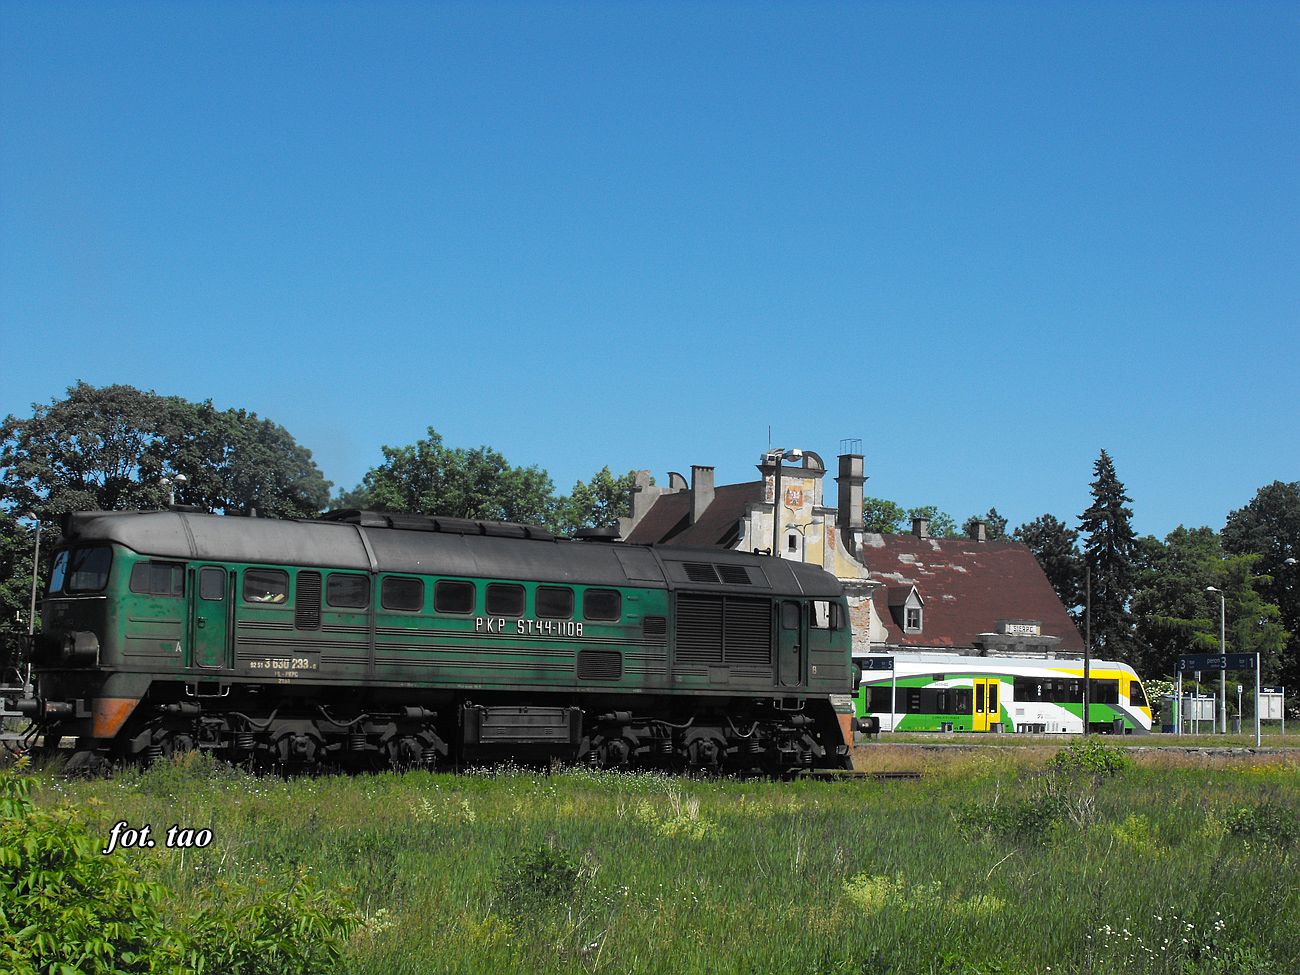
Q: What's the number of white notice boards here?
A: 2